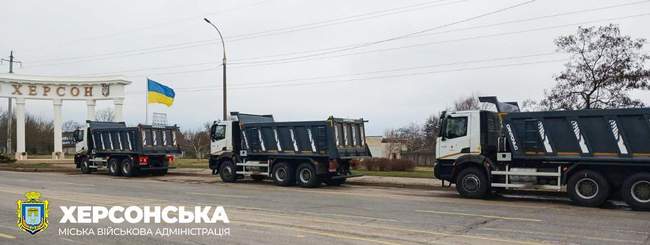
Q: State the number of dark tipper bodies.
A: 3